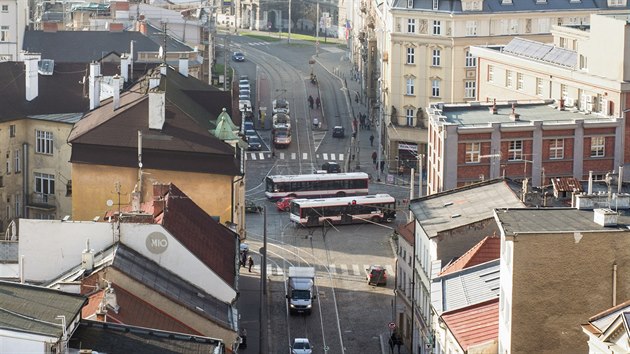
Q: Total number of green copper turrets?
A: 2